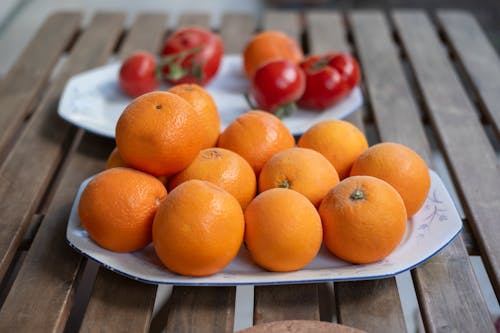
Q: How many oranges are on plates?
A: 13